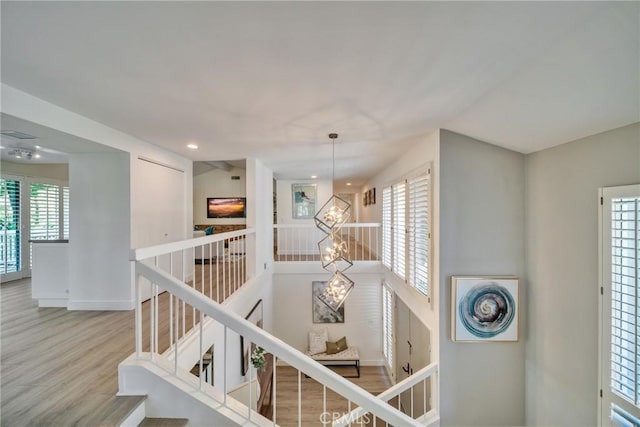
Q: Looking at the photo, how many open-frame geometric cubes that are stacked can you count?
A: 3